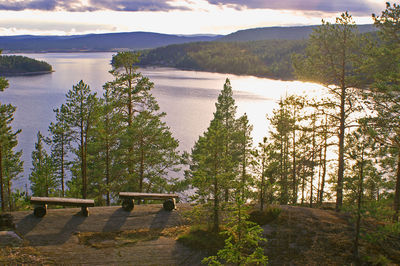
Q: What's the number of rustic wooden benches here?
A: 2